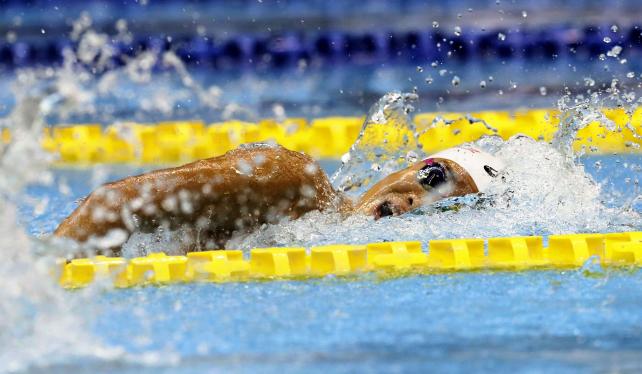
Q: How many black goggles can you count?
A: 1